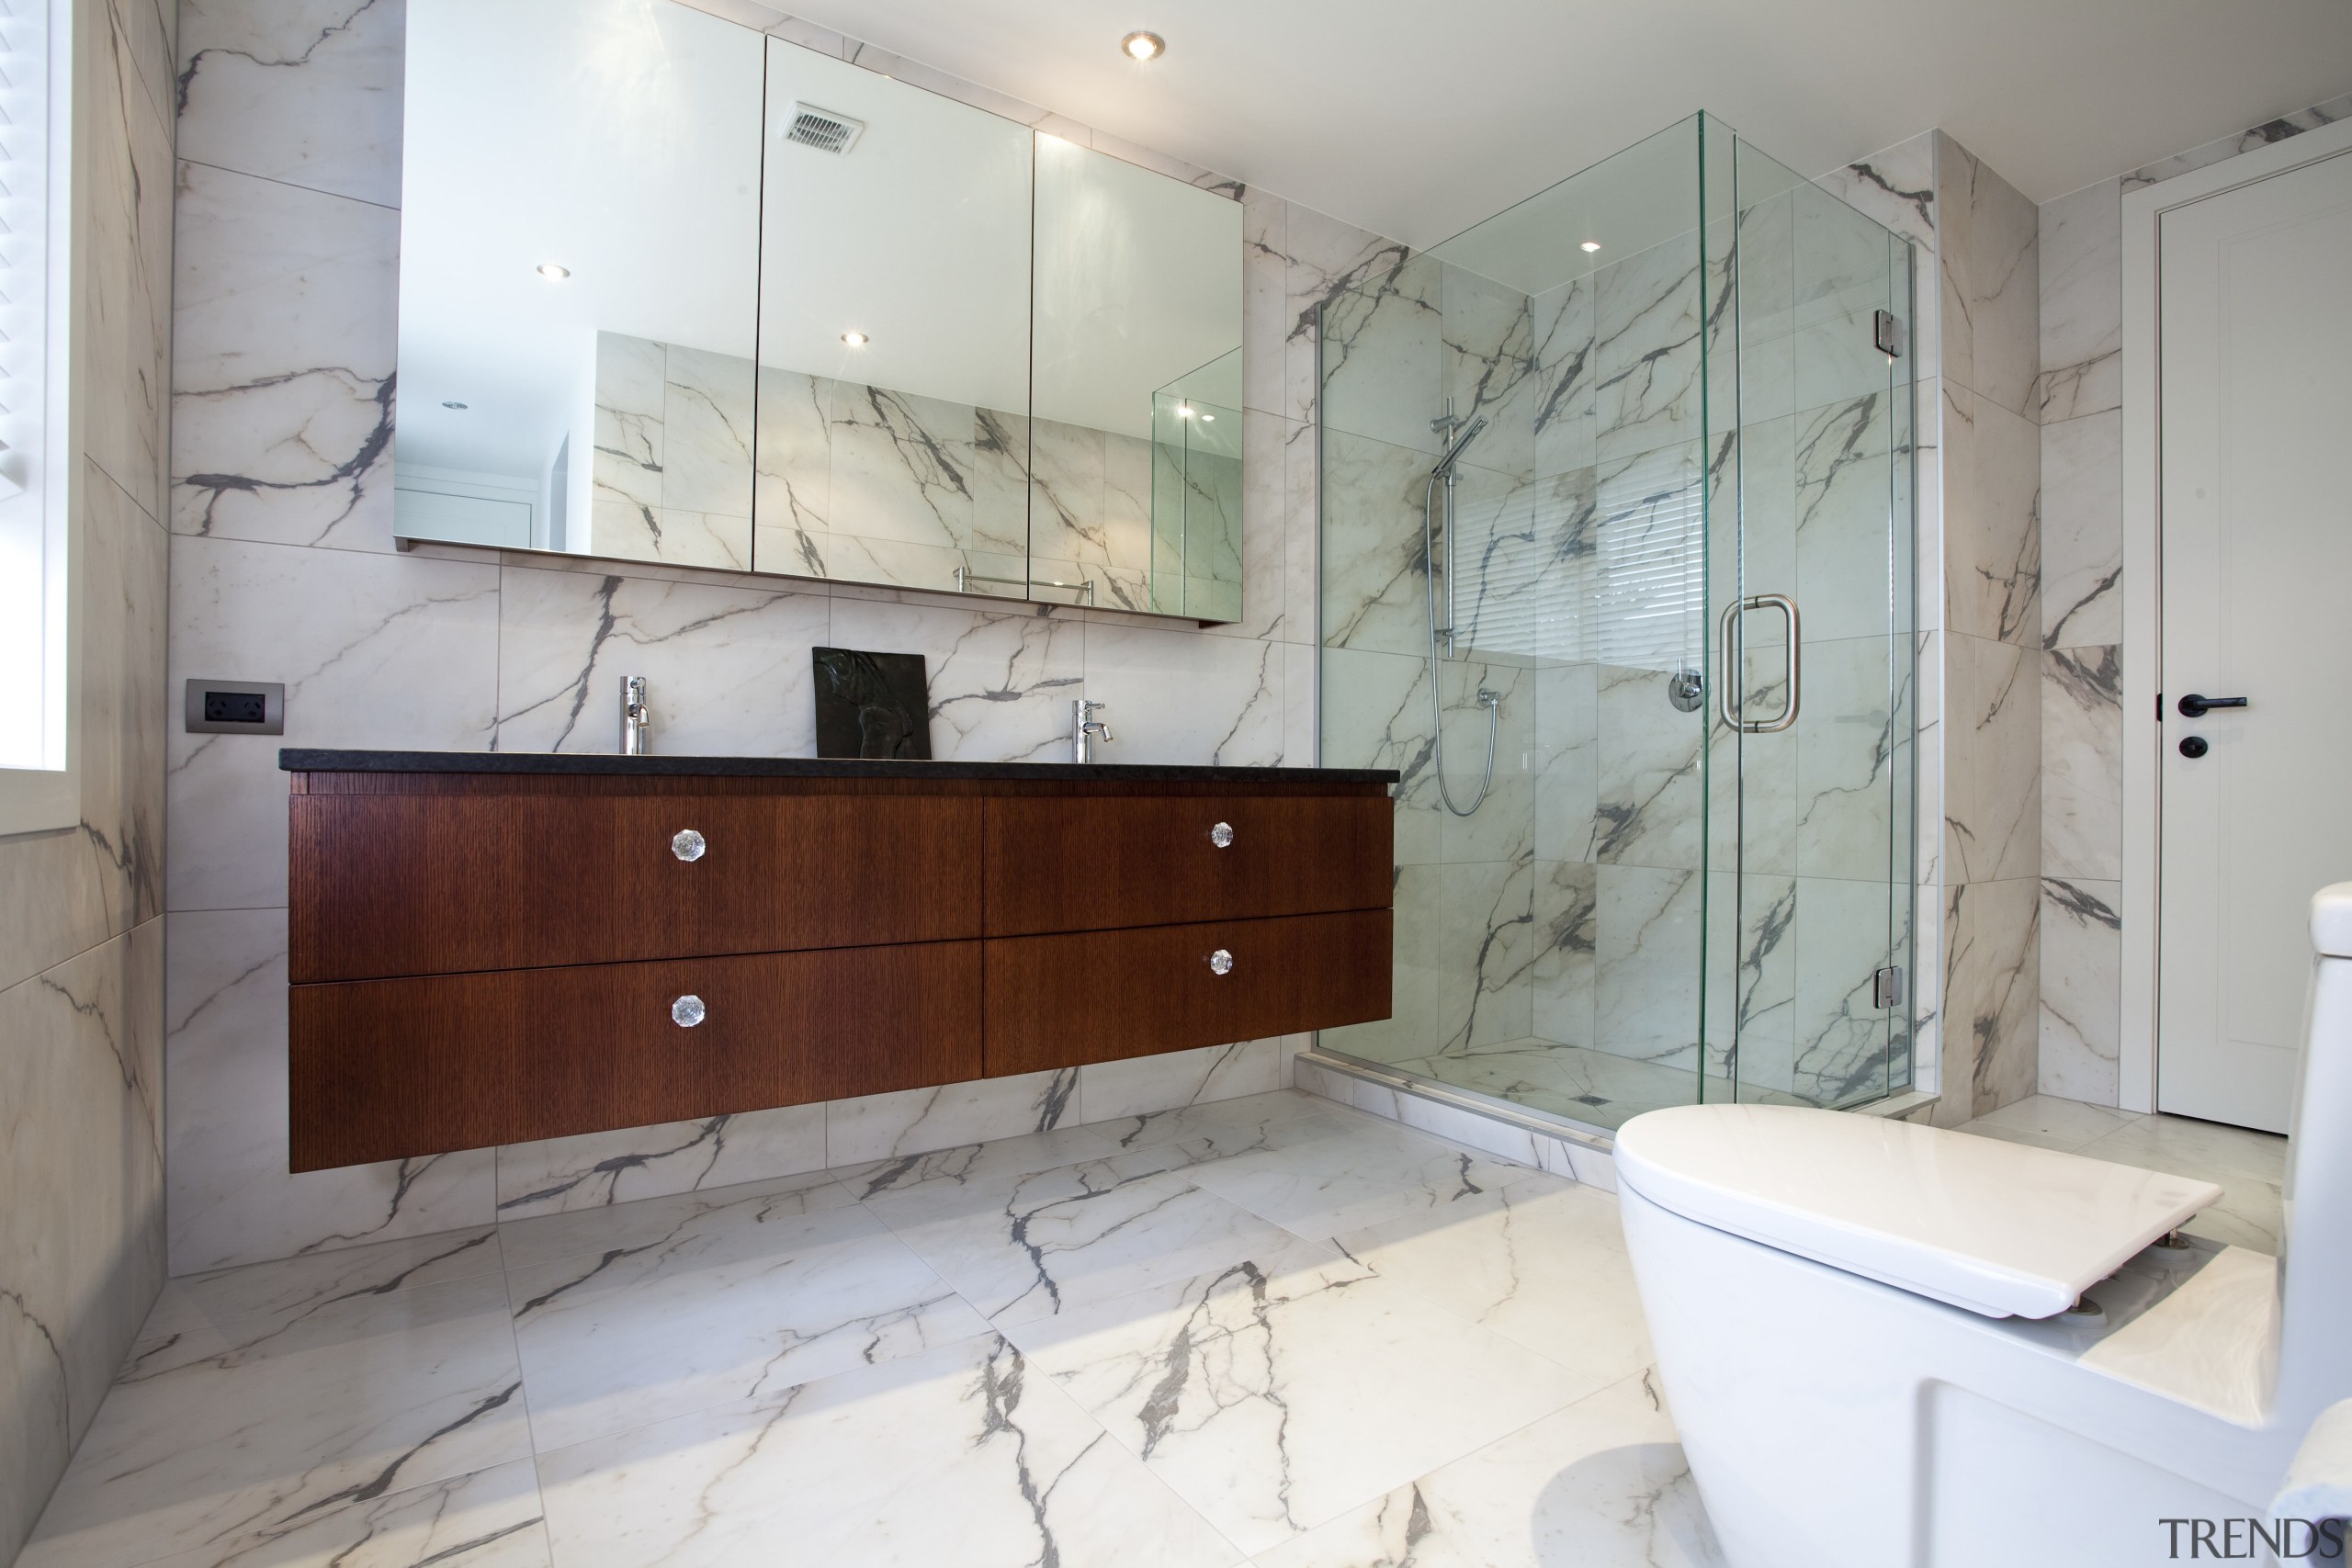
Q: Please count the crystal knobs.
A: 4